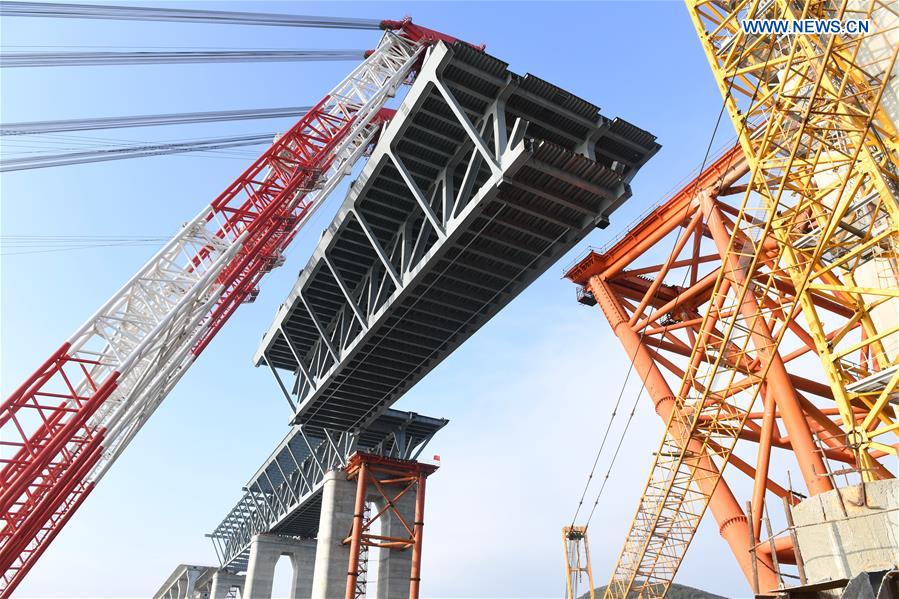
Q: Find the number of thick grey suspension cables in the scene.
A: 4